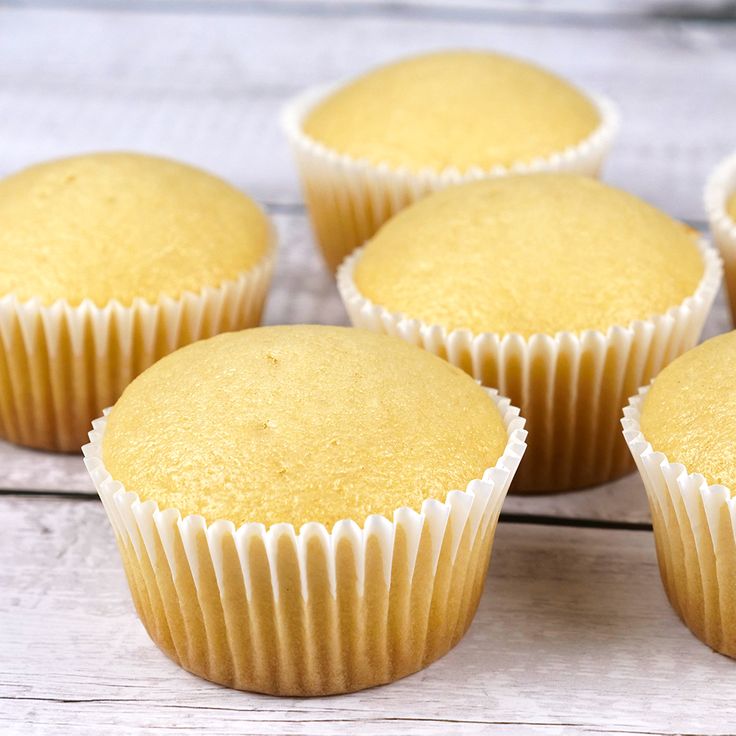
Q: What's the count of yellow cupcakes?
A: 6